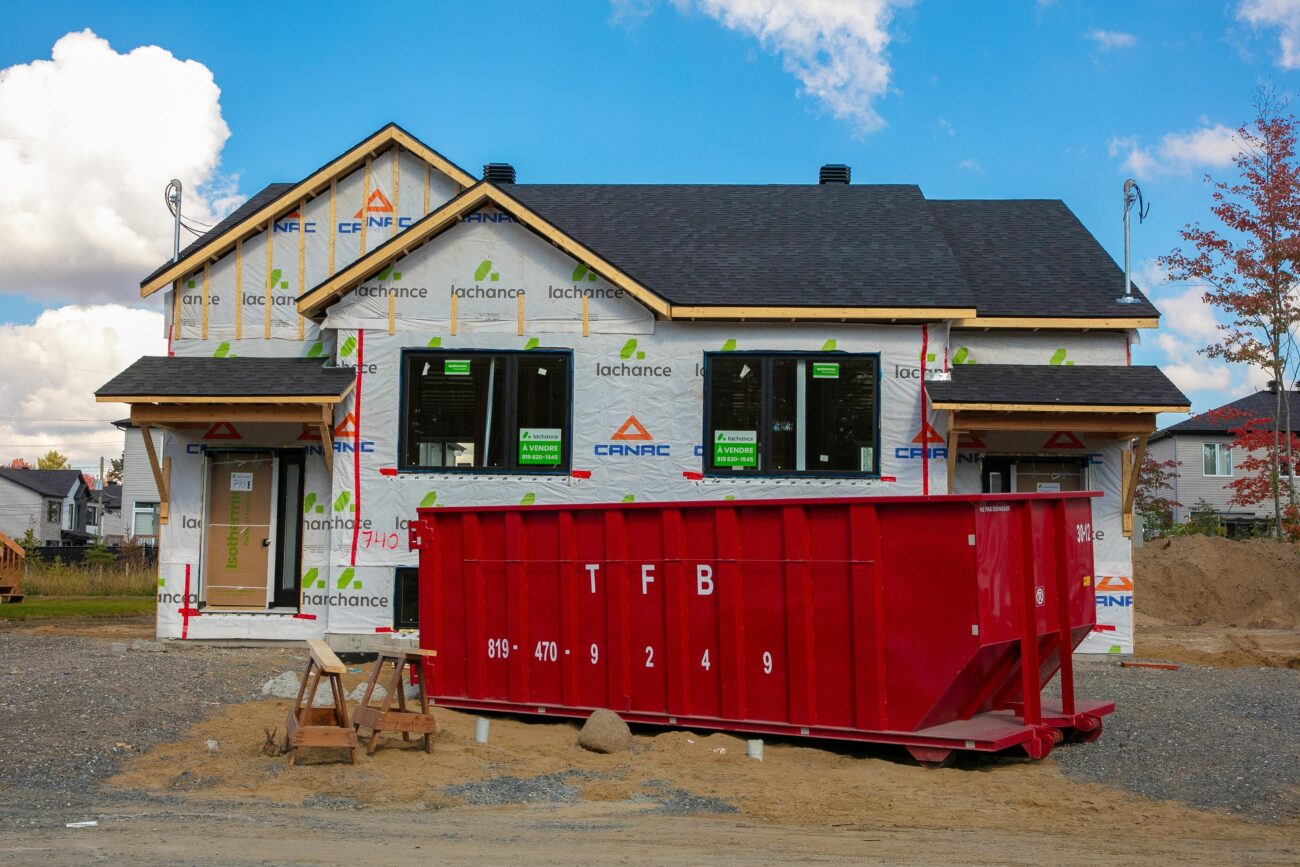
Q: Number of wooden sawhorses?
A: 2